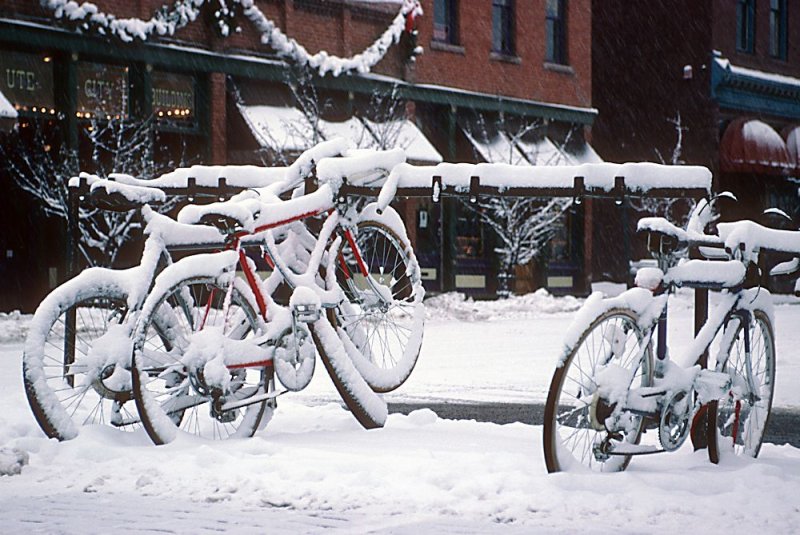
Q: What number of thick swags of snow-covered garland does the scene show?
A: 2